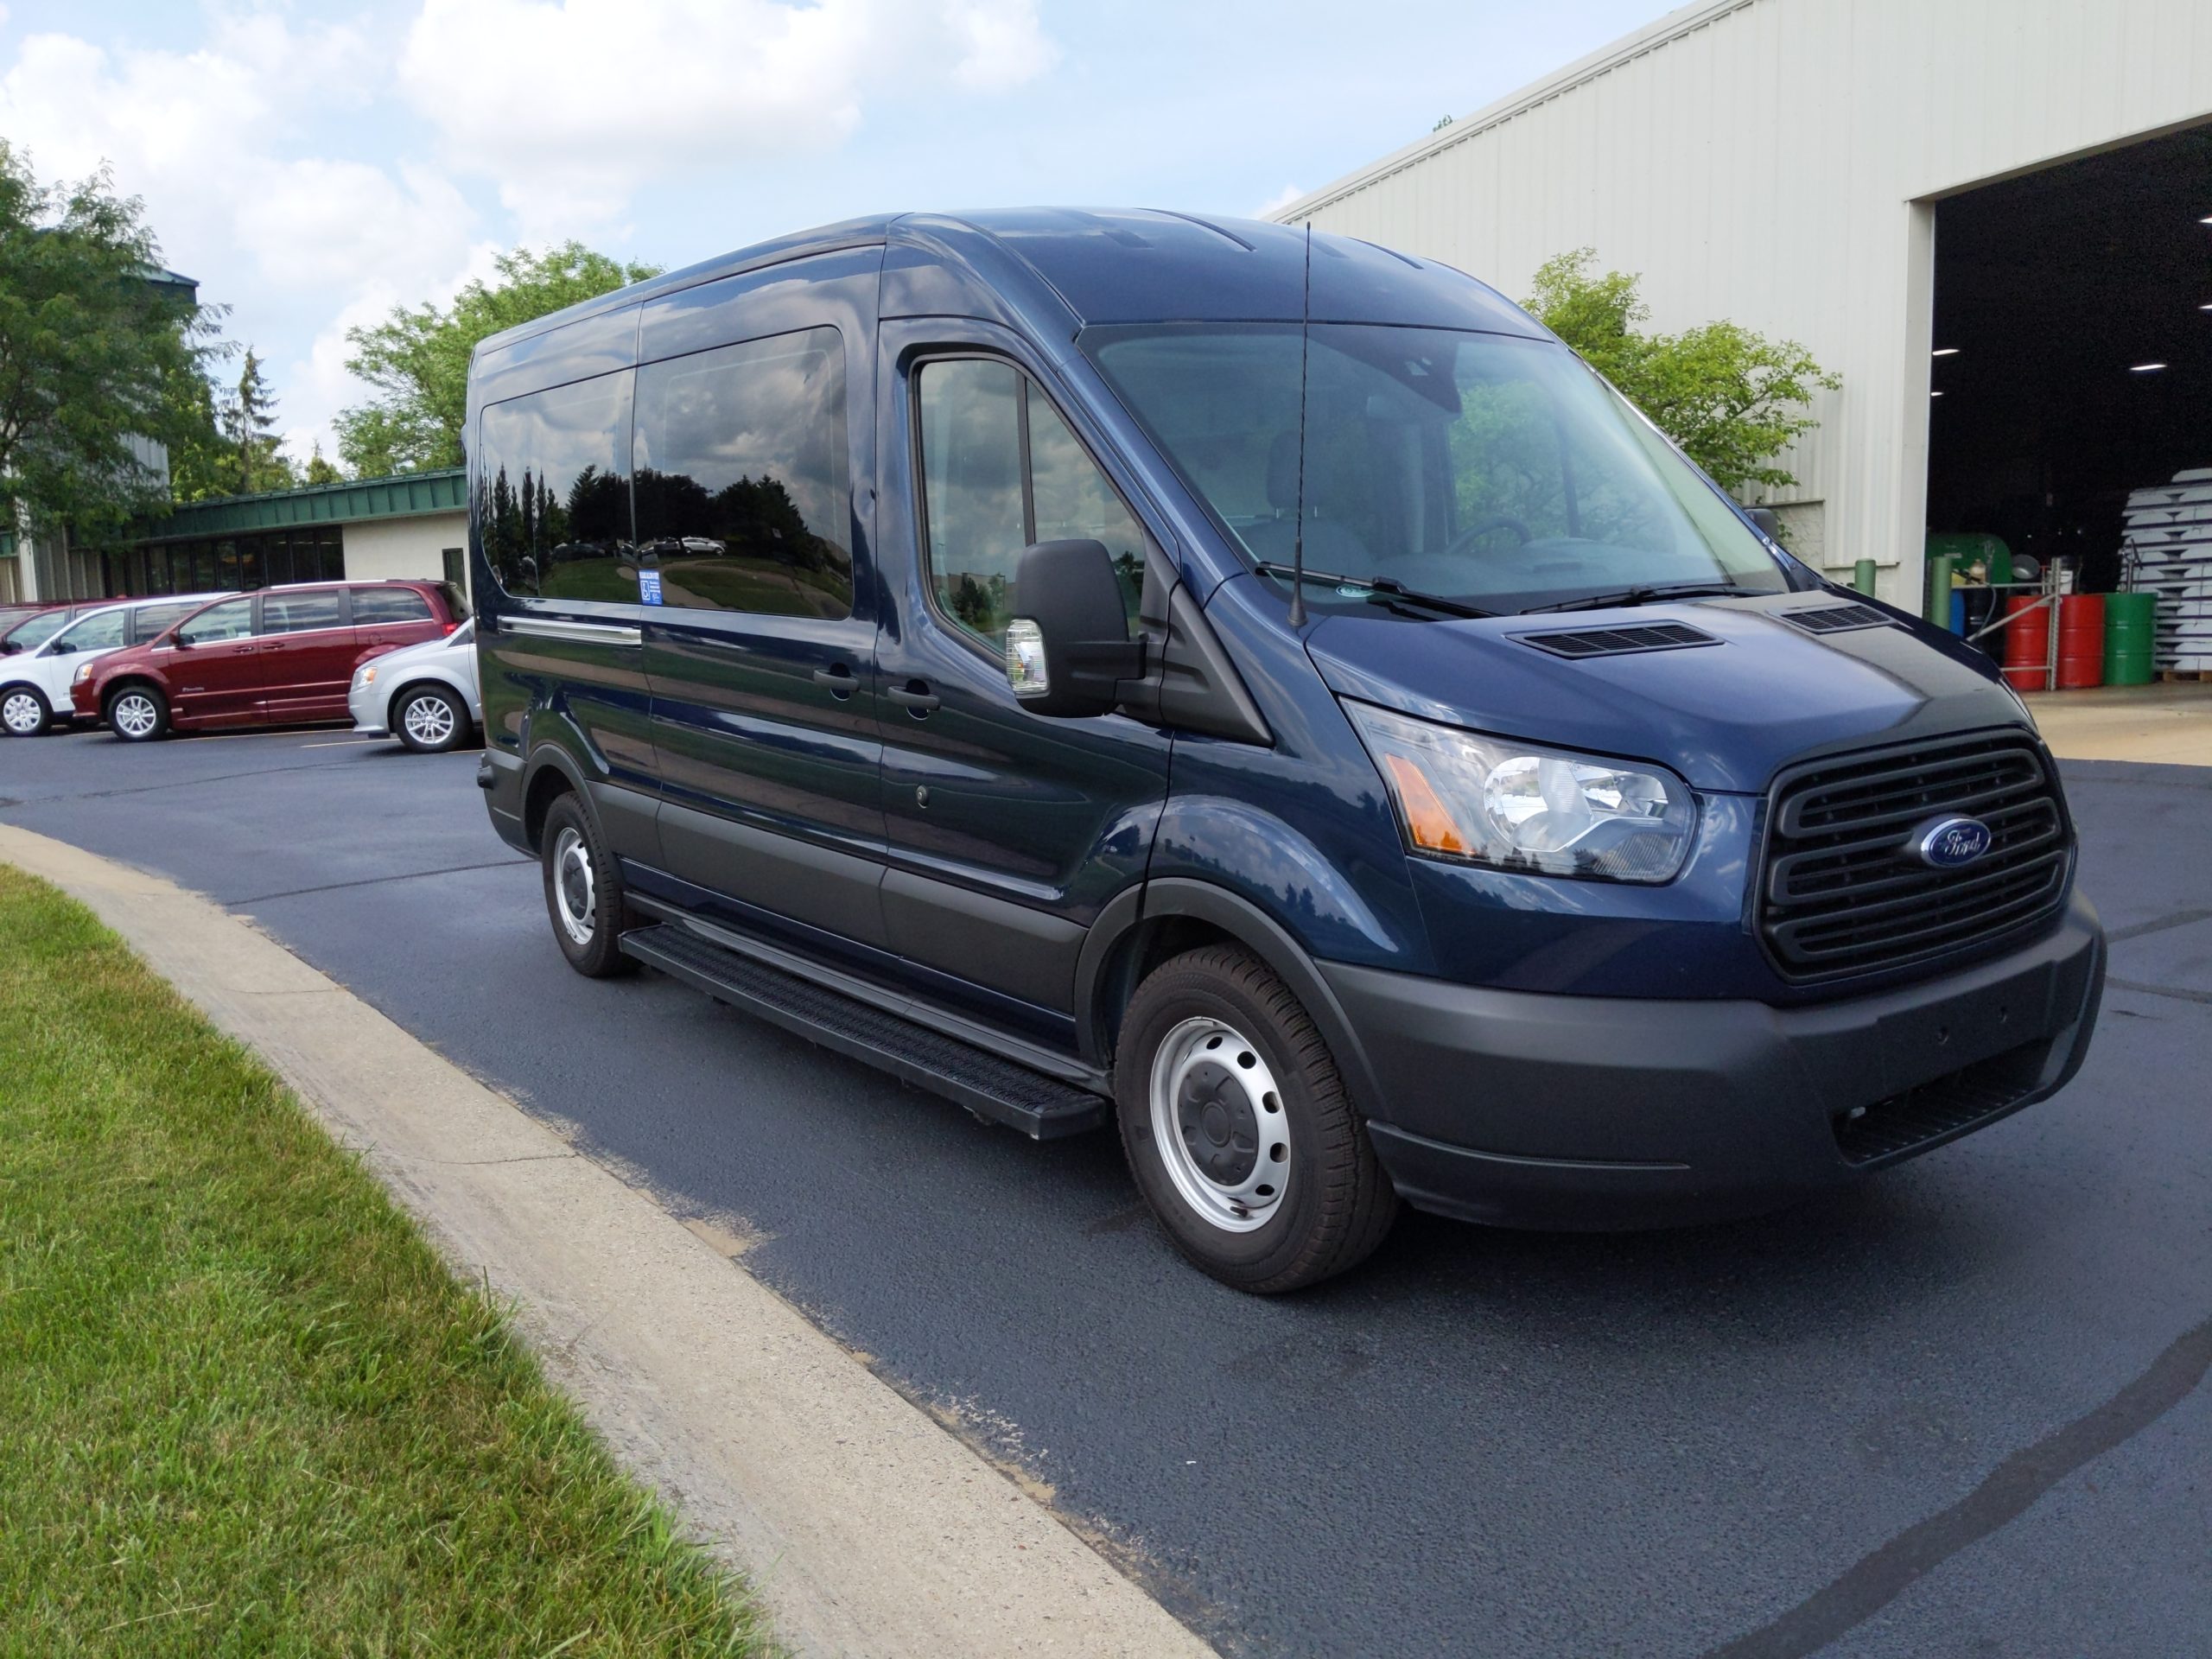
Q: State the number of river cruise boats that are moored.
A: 0